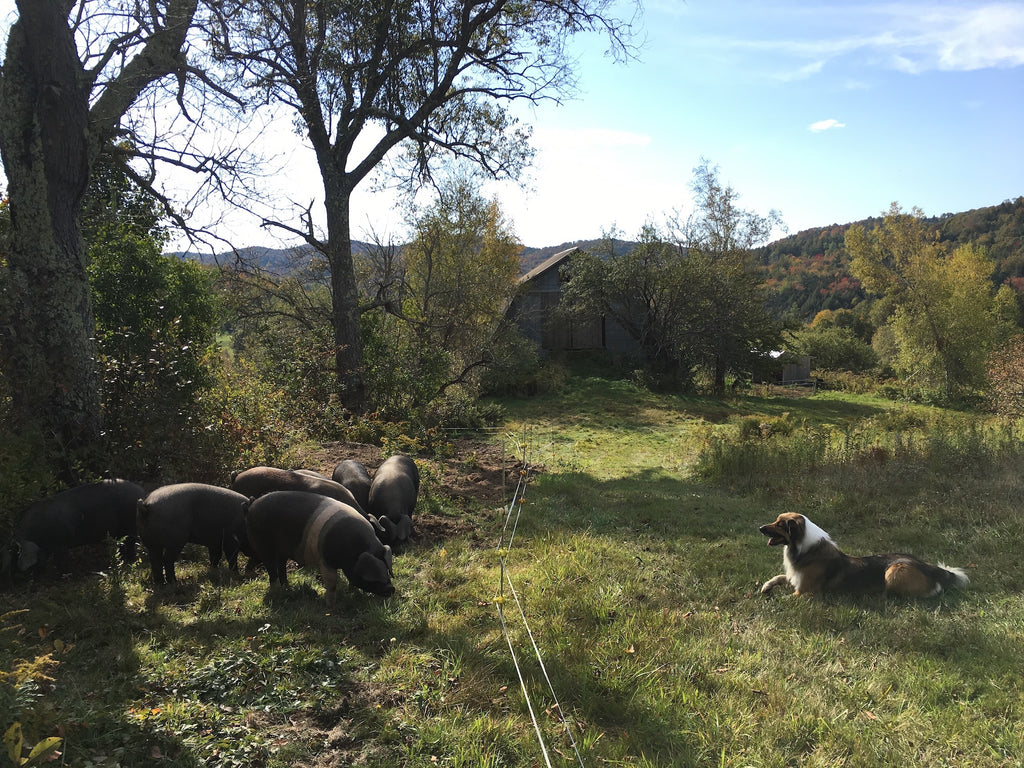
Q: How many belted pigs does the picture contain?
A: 1